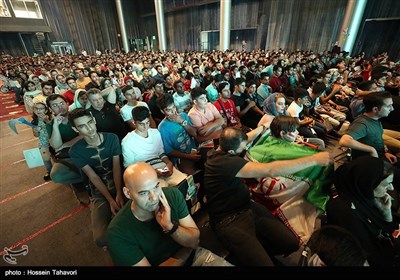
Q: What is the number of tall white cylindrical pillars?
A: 4